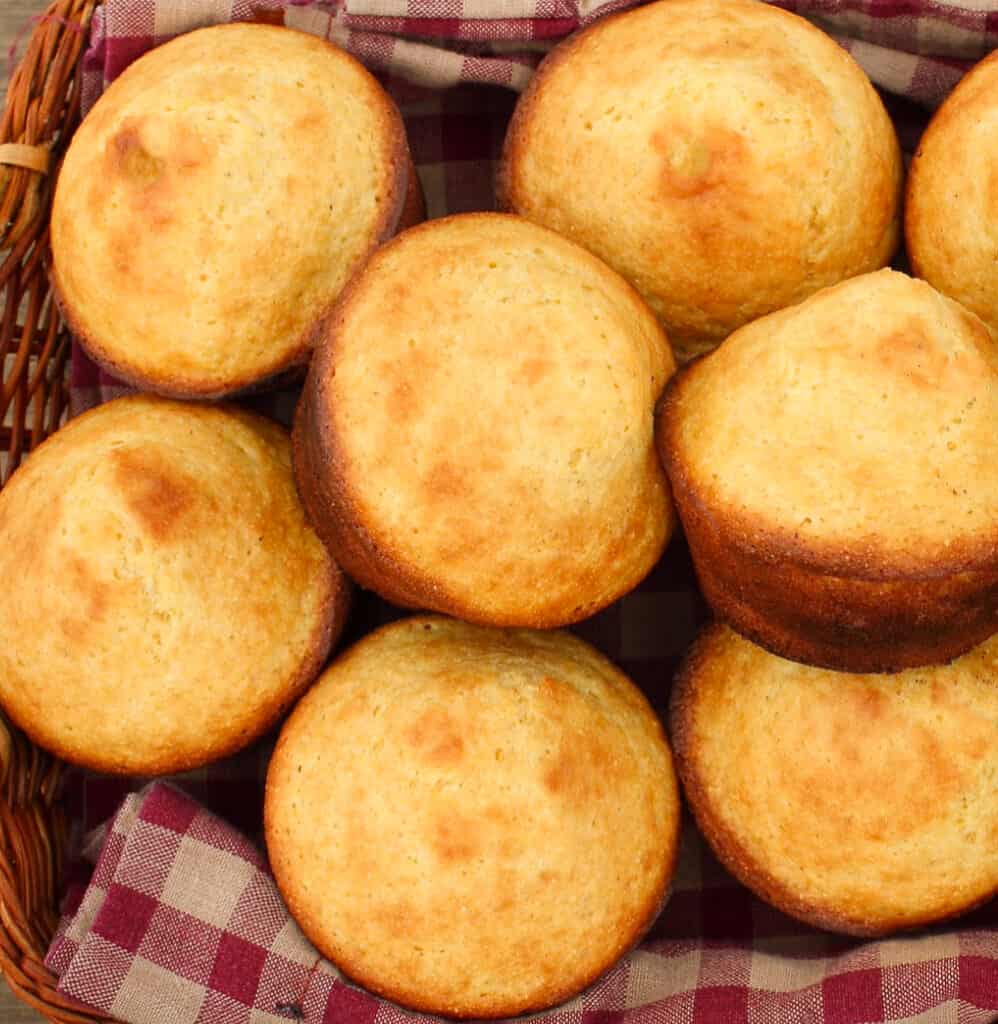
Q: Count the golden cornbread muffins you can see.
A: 8